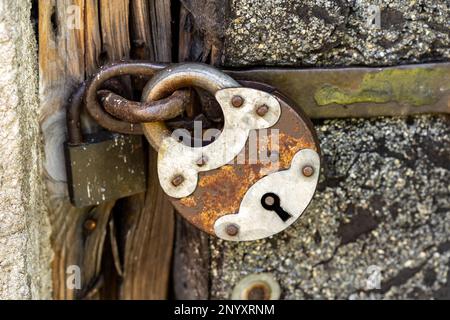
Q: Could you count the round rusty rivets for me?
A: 6